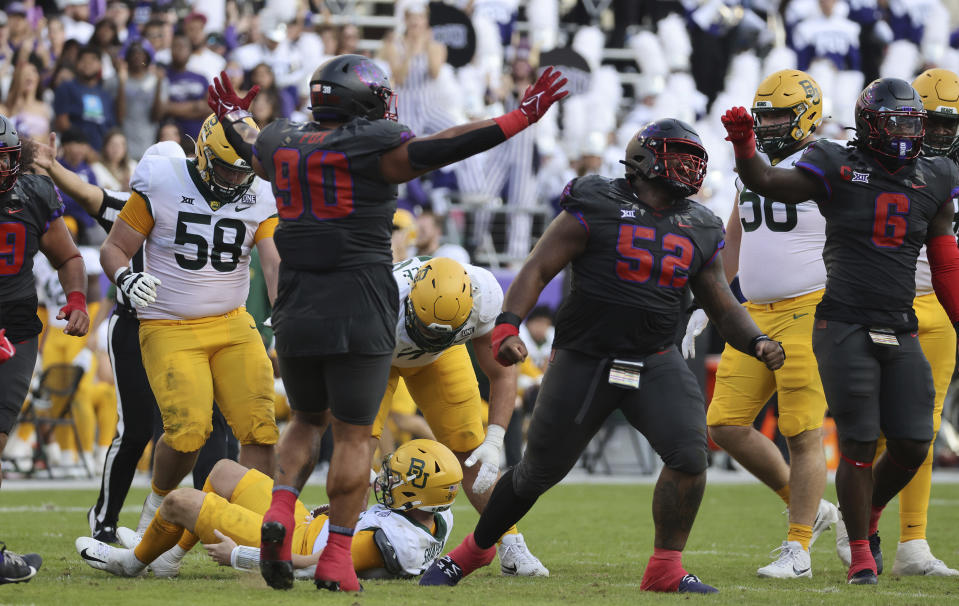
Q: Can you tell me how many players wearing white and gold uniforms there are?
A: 5